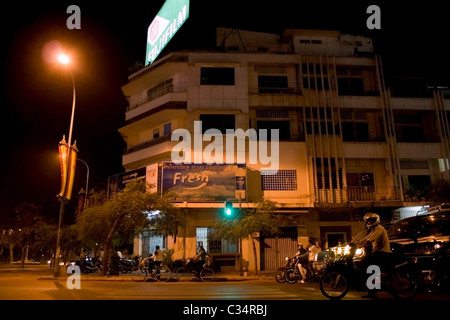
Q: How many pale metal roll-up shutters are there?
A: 1